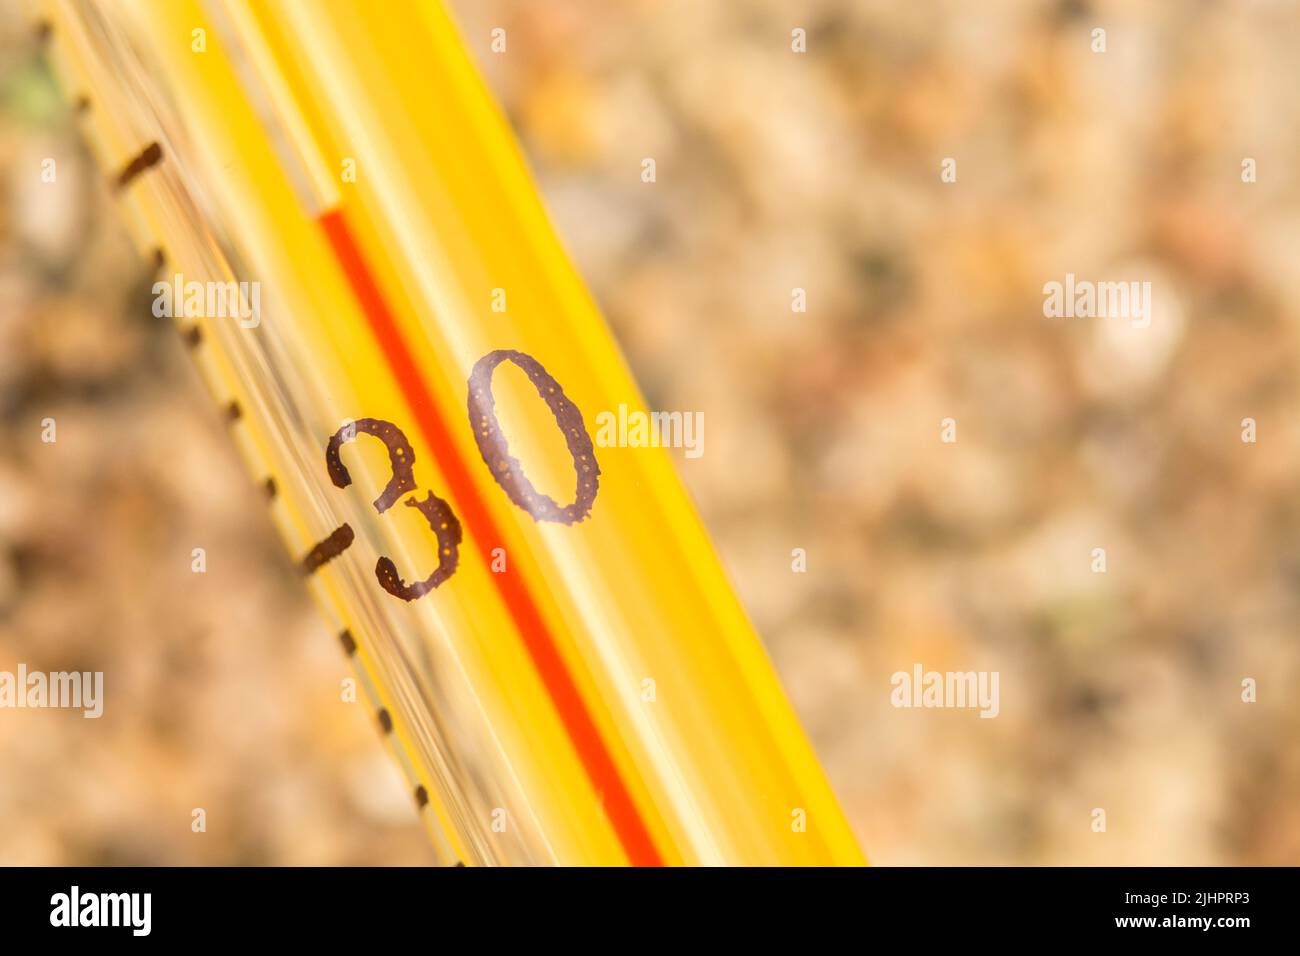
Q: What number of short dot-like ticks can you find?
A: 10